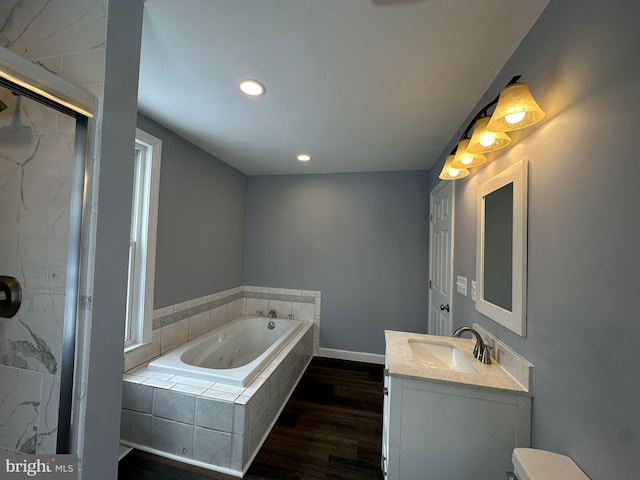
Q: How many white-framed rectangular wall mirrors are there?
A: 1